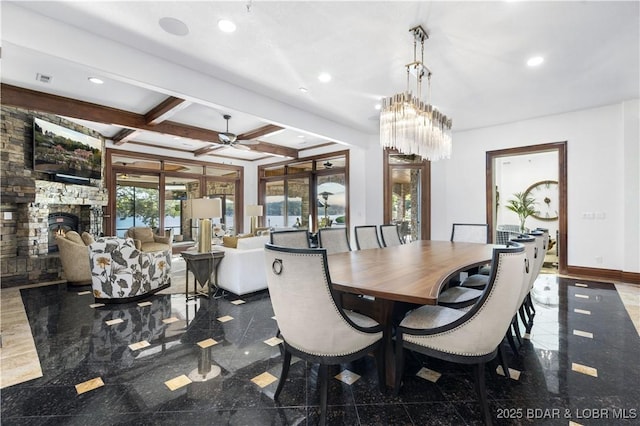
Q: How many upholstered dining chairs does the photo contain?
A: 10